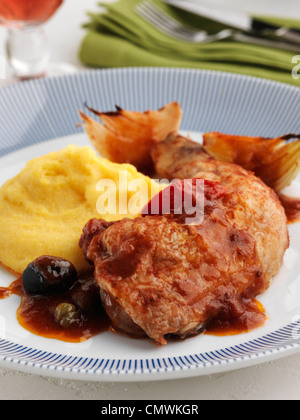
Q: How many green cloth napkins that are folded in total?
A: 1